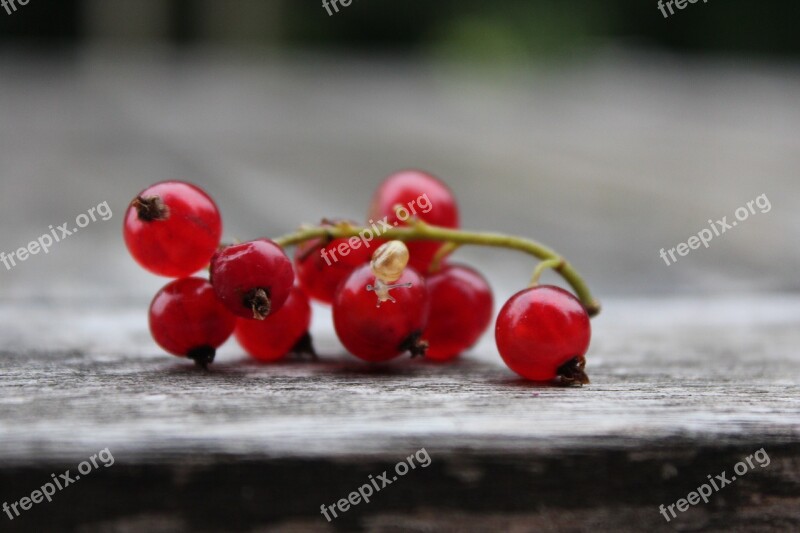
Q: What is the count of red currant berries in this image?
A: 9